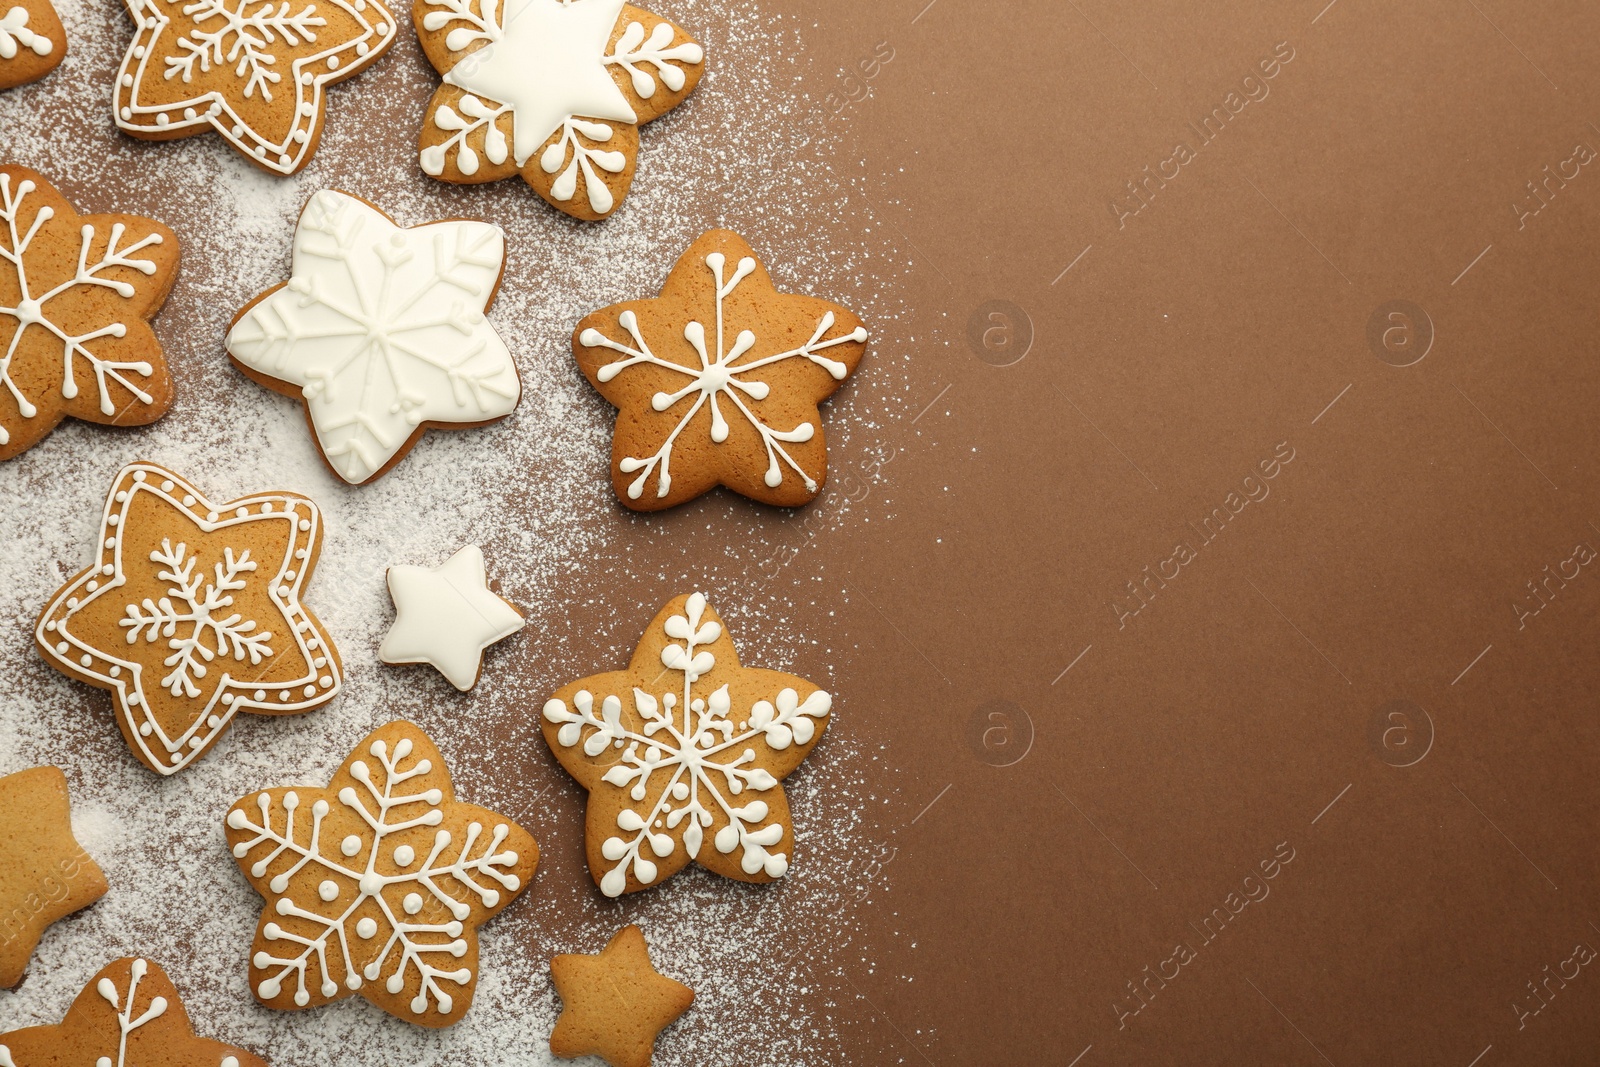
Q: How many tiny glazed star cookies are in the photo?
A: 1